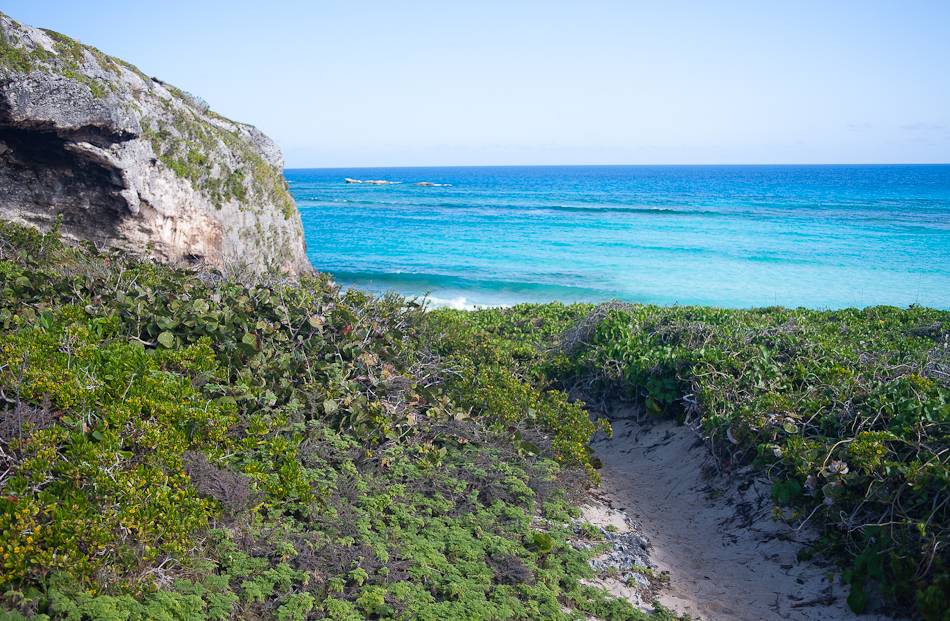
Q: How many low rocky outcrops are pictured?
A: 2